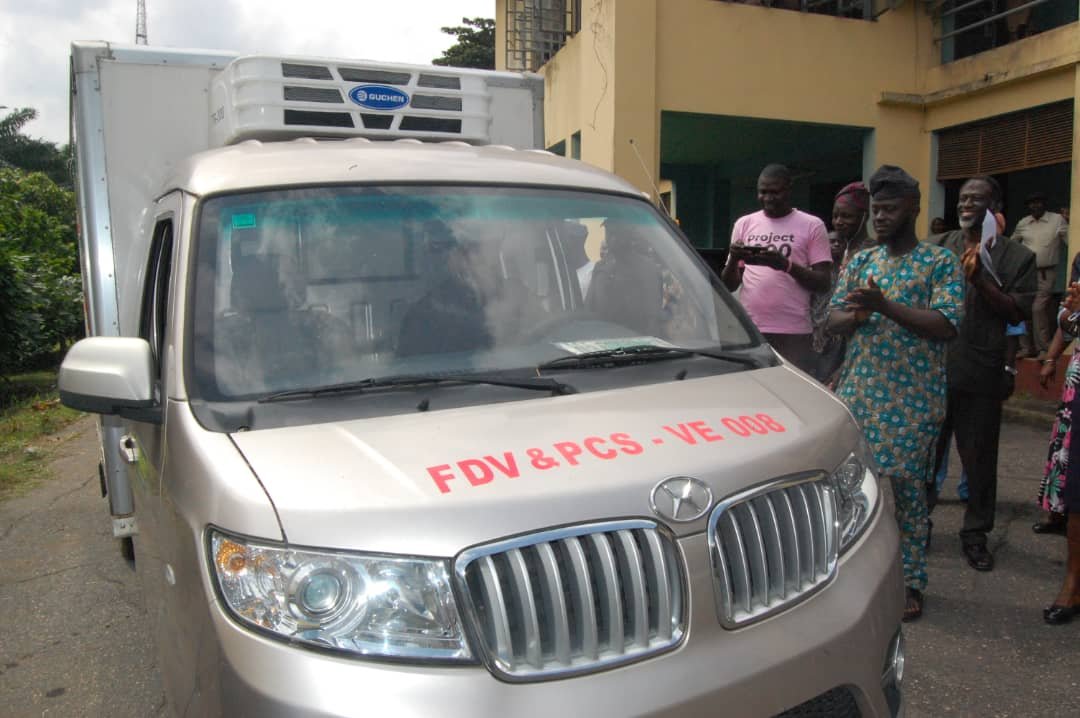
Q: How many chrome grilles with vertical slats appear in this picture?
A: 2